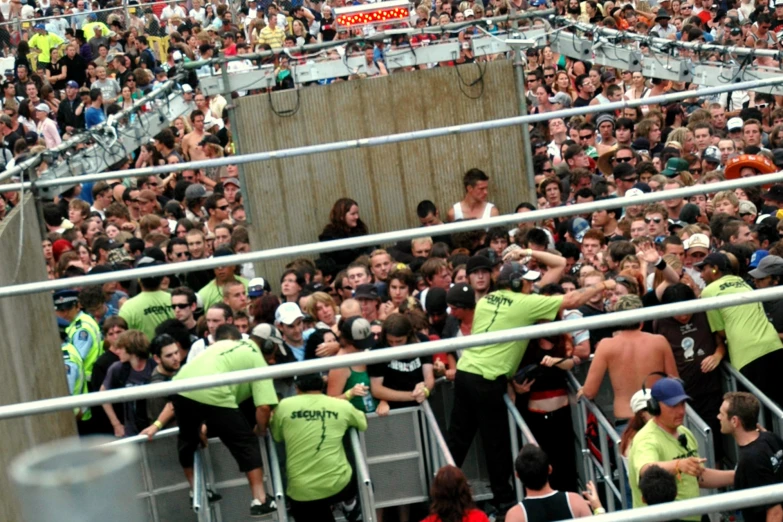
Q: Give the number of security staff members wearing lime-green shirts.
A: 7